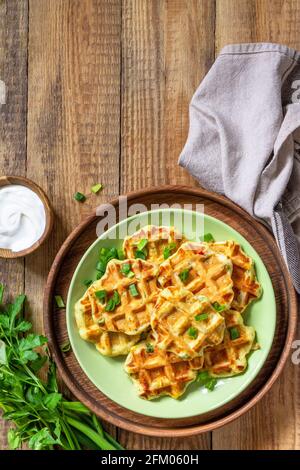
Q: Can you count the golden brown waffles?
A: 8